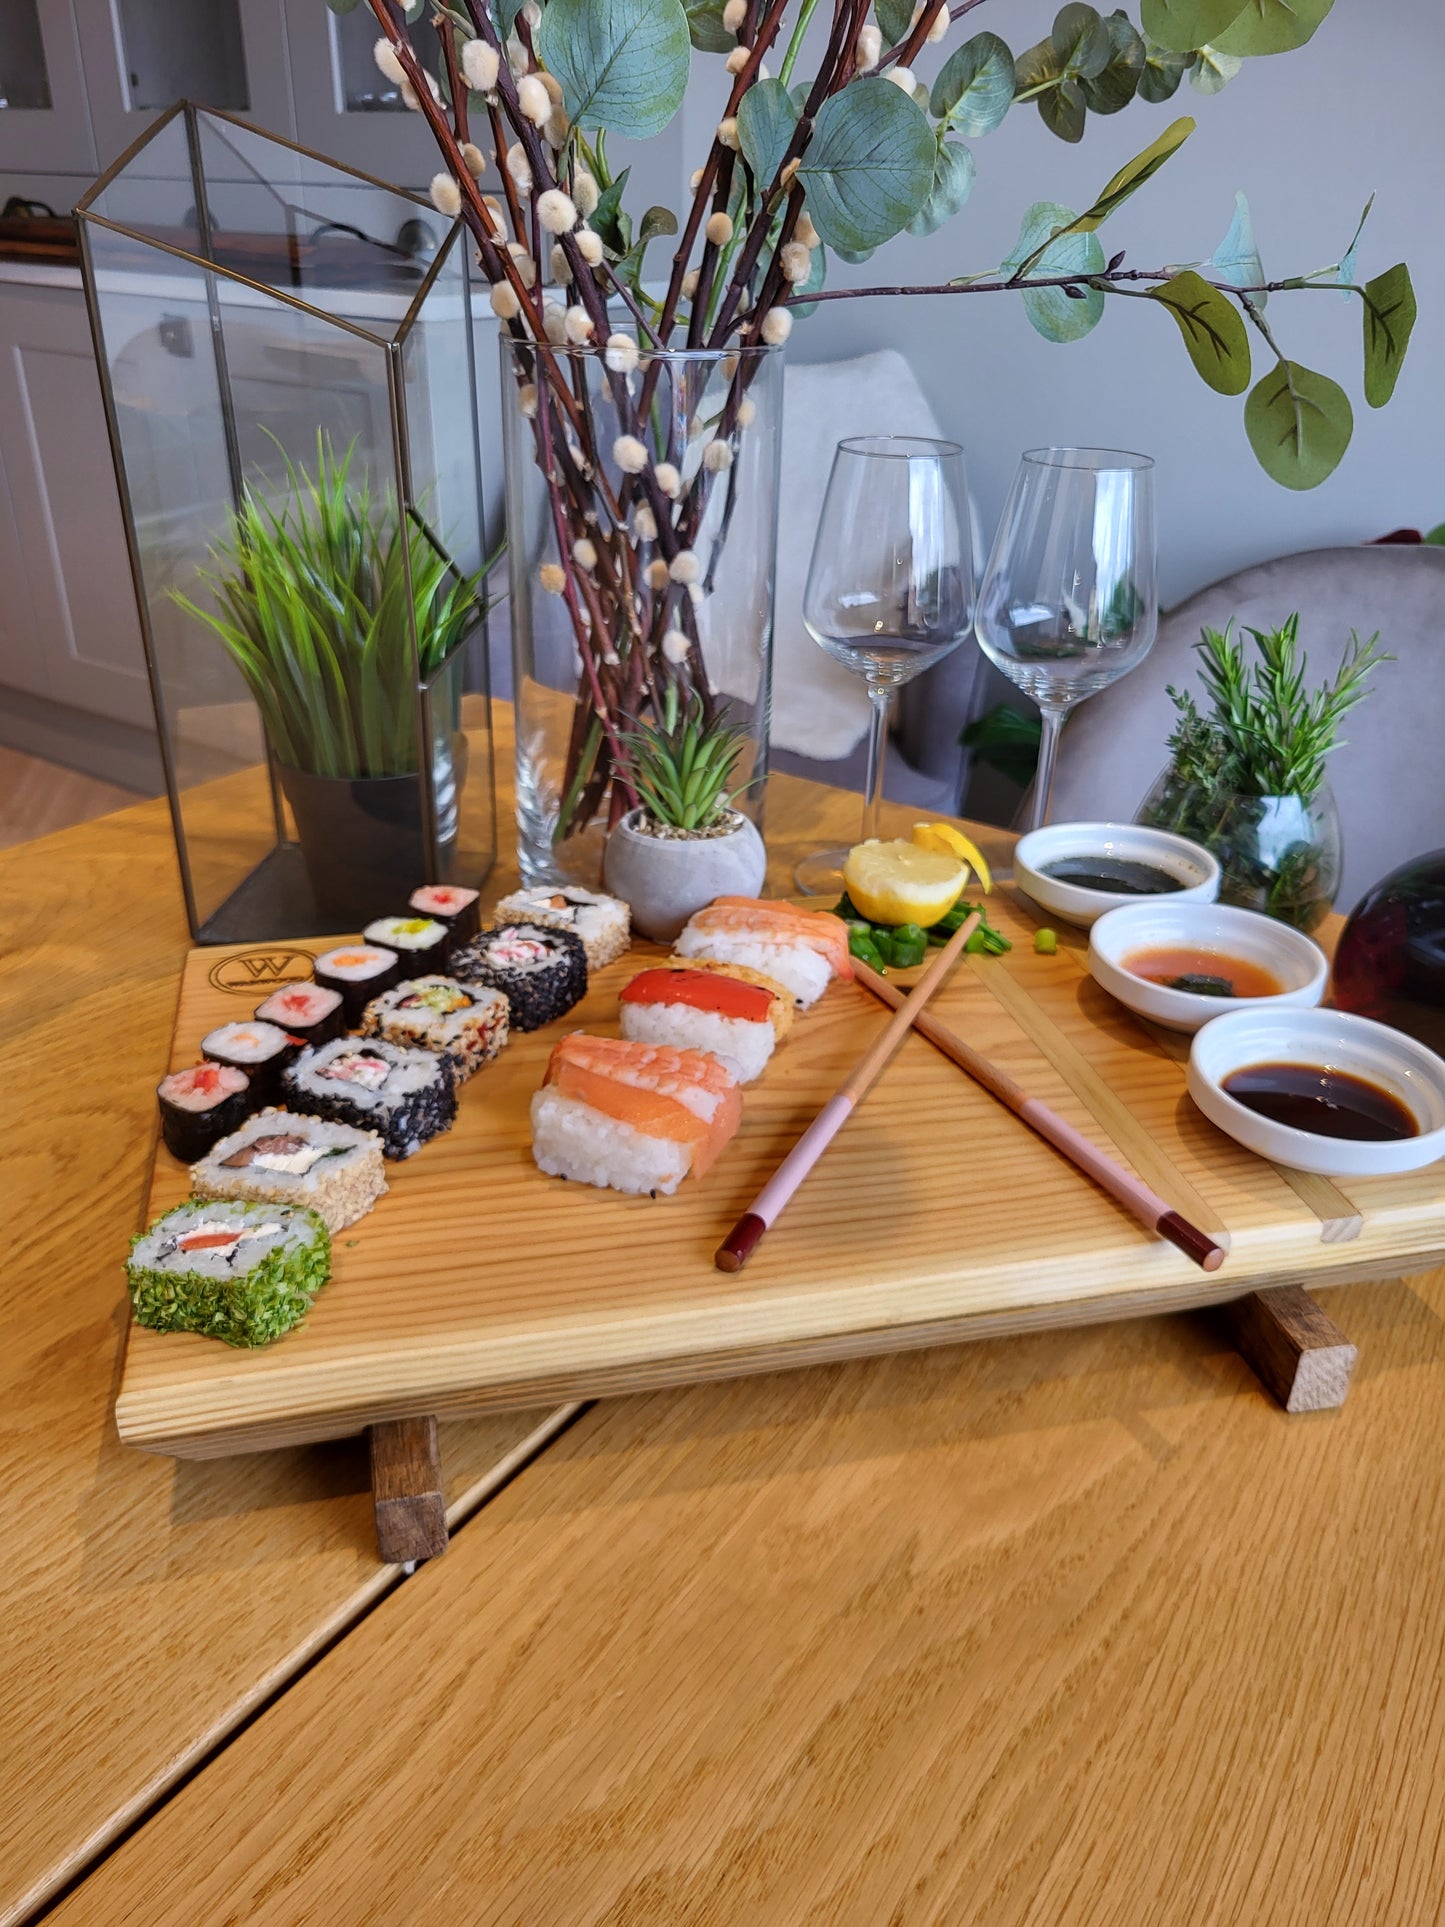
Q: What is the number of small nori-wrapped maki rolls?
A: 6